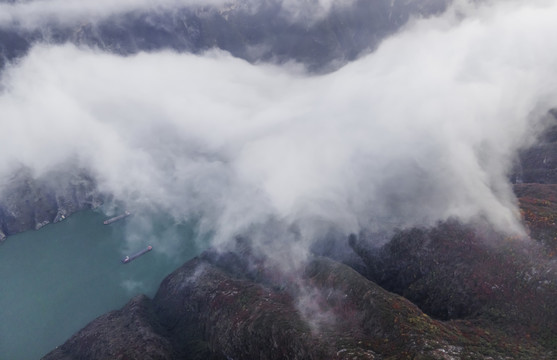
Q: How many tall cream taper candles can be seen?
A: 0